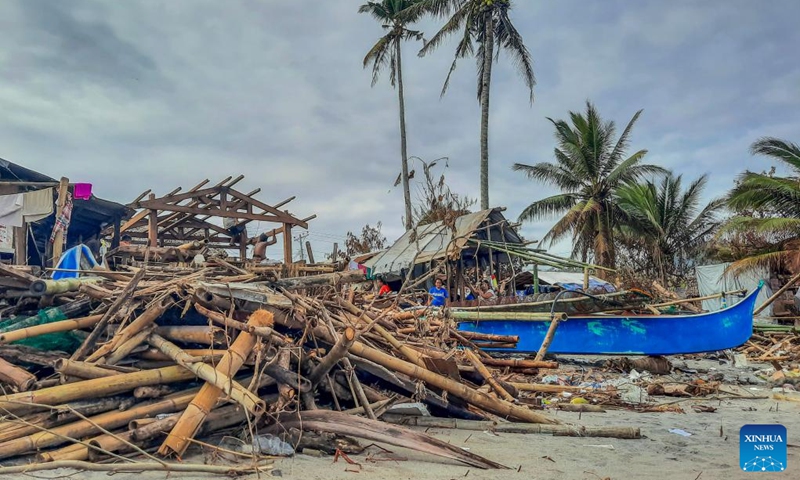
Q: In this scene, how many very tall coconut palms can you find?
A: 2